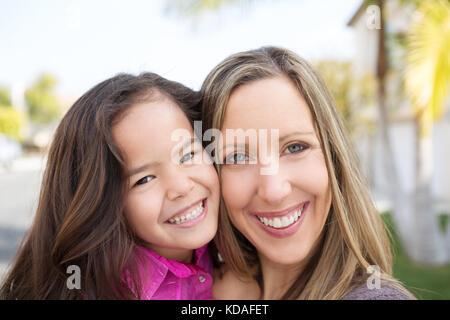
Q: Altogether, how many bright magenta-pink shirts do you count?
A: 1